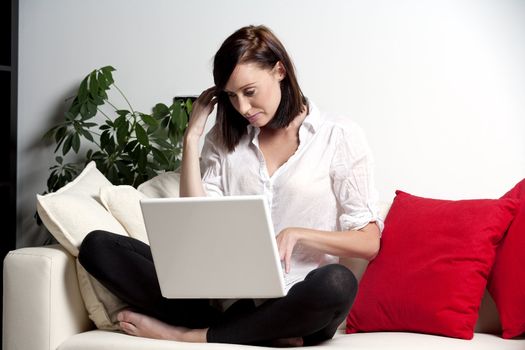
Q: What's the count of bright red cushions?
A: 2